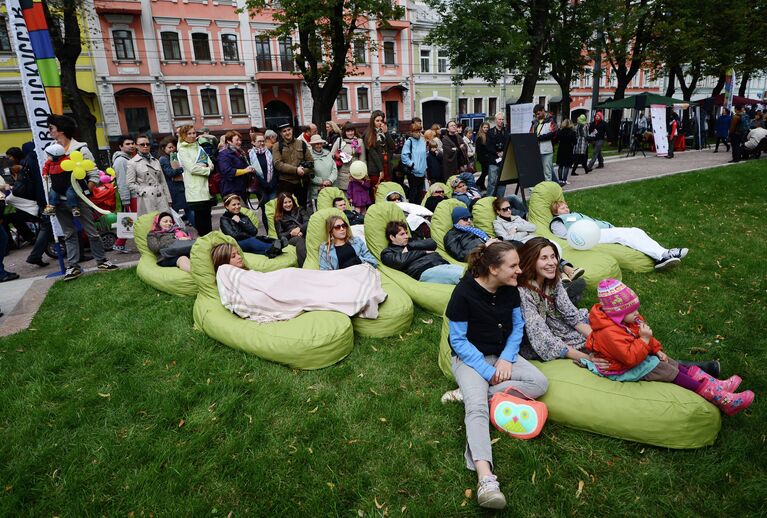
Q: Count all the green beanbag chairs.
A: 14